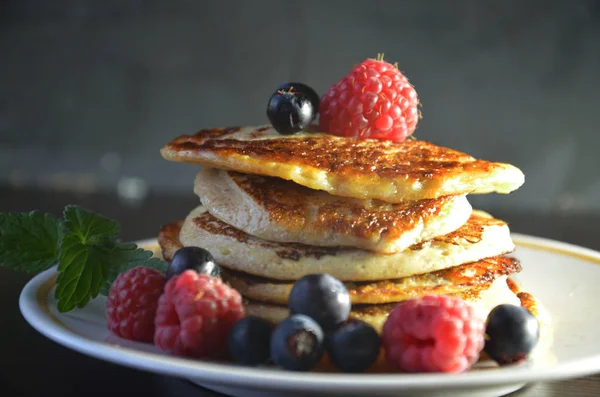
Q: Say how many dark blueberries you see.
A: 7